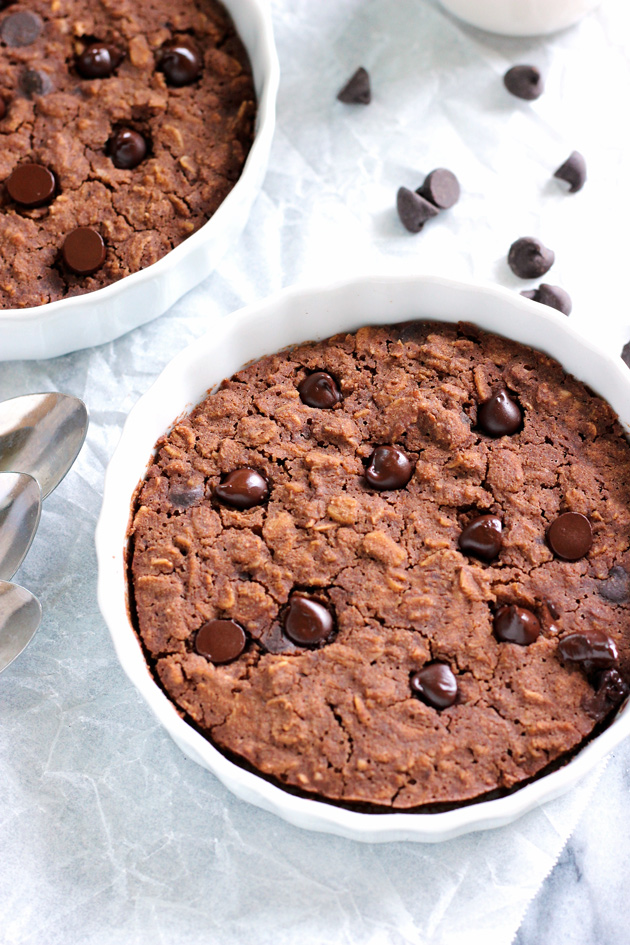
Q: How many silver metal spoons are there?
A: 3